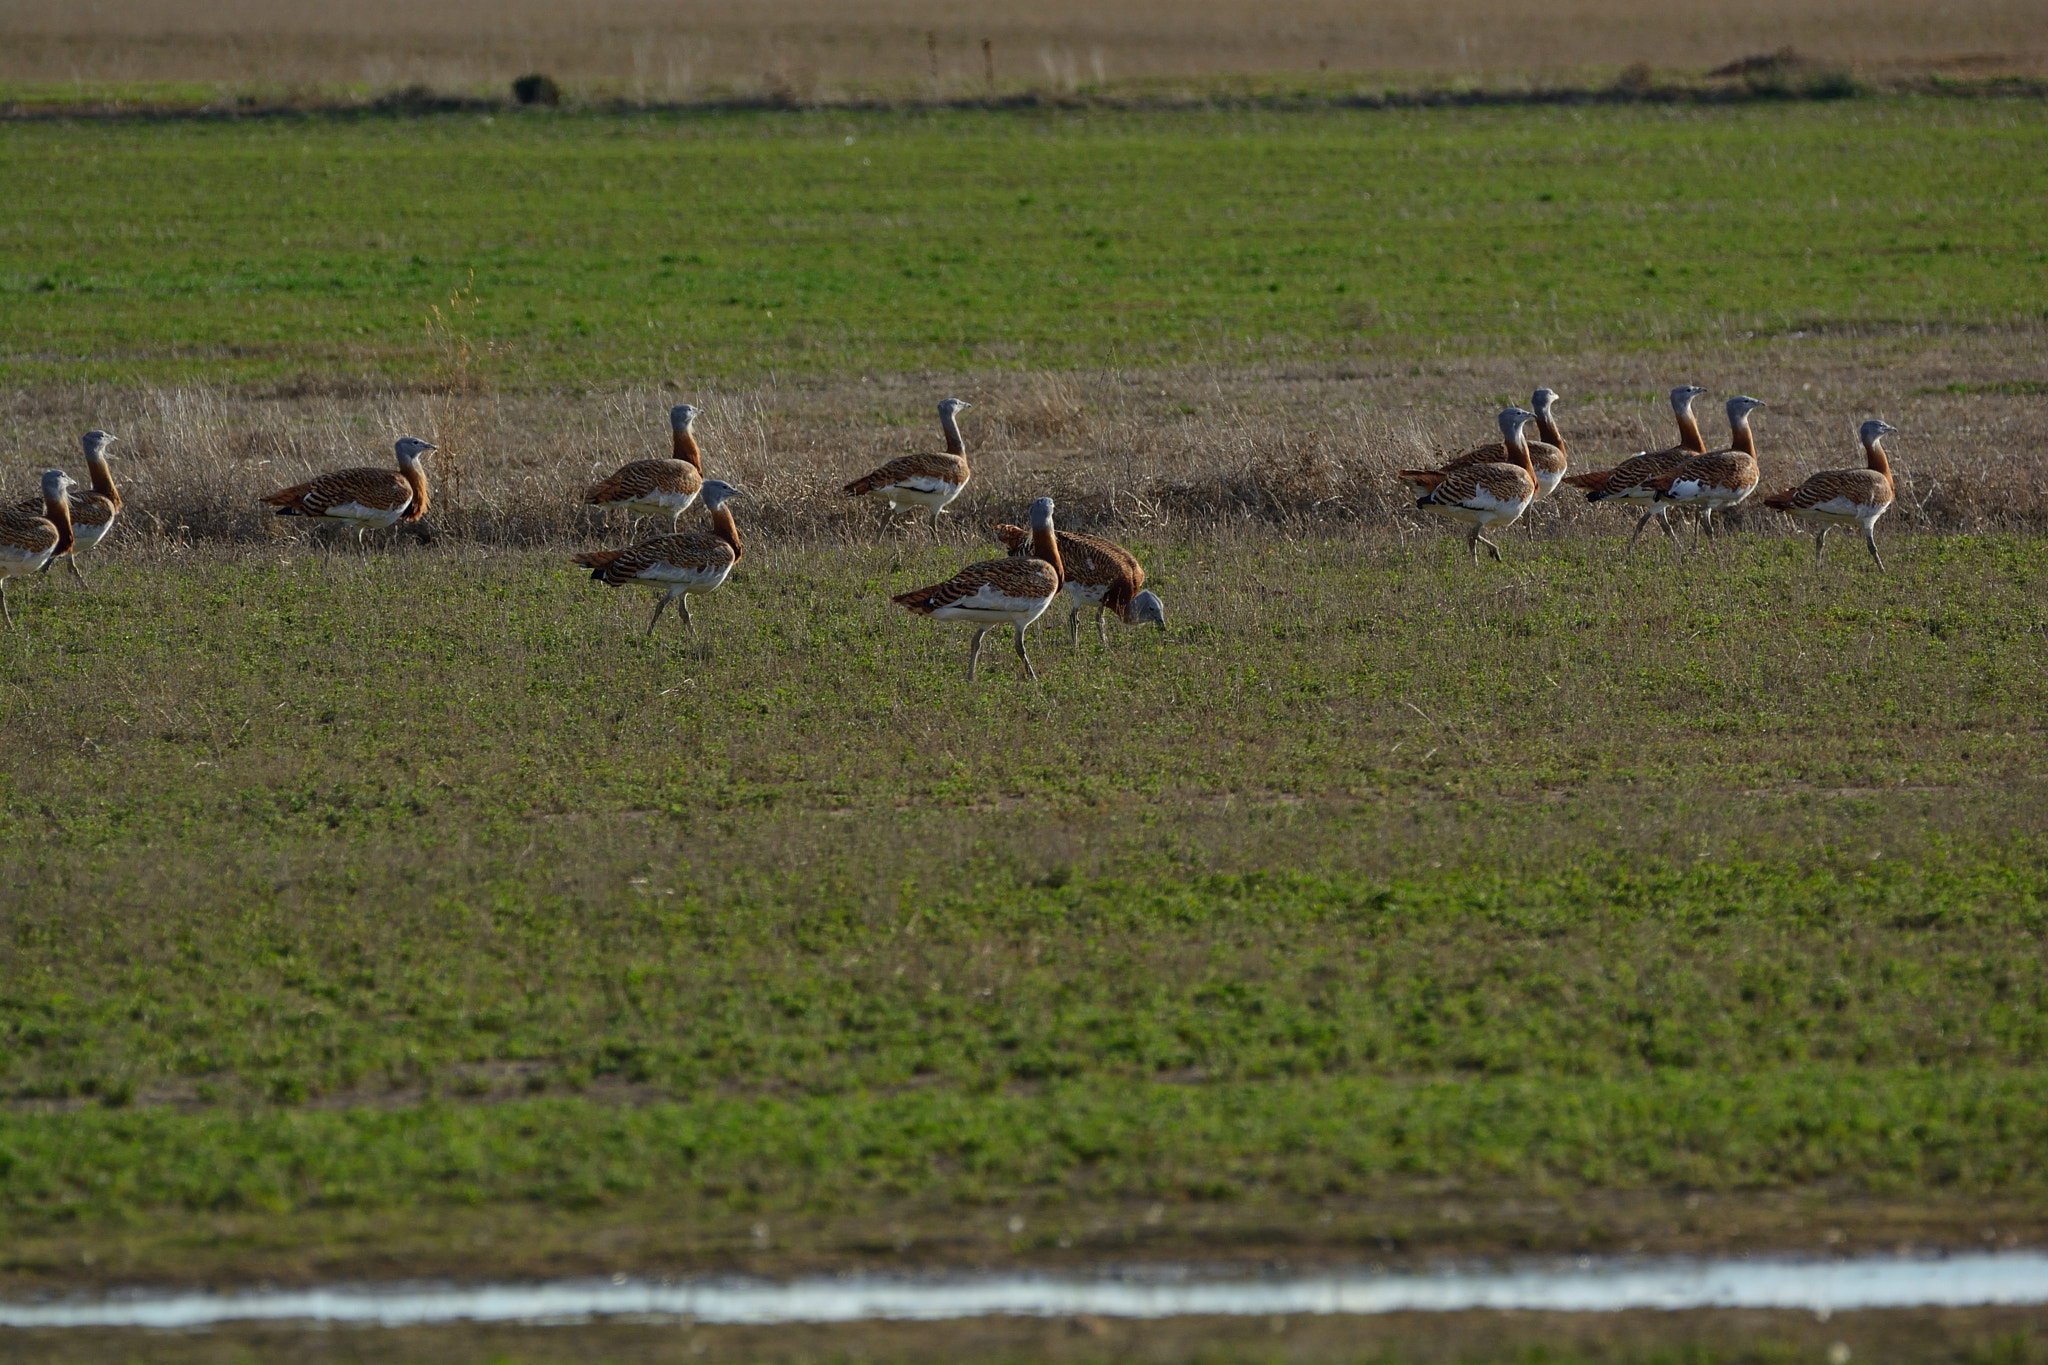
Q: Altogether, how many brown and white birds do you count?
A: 13